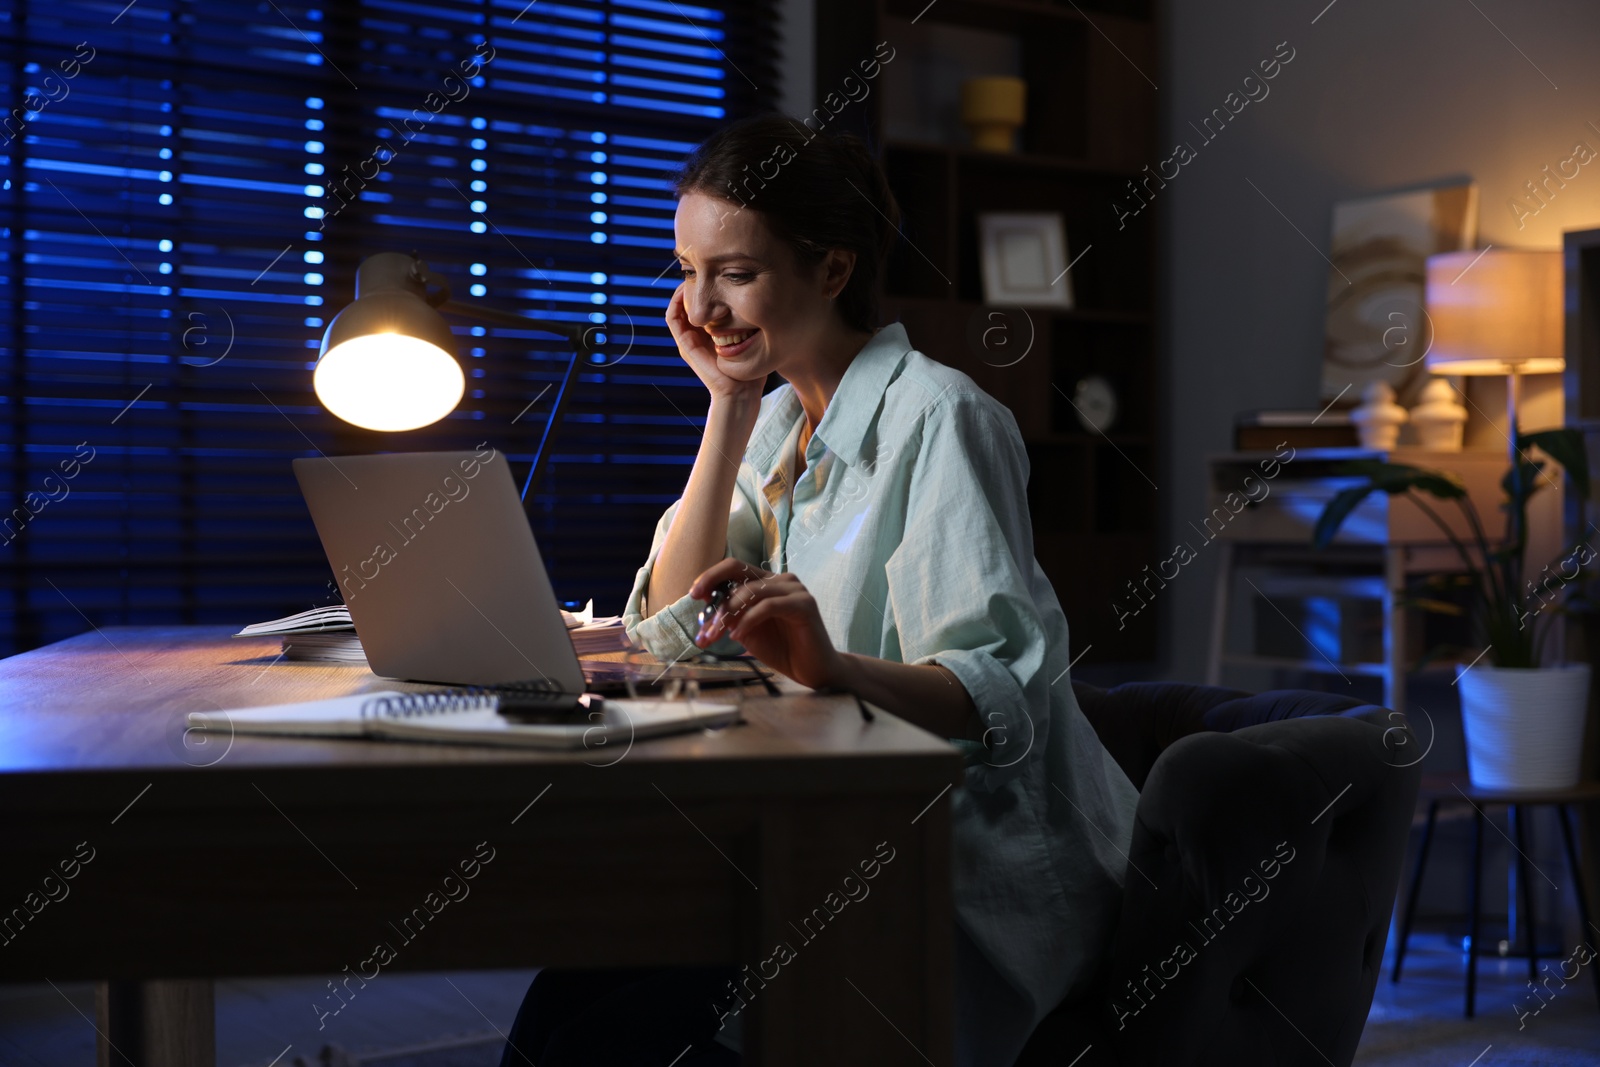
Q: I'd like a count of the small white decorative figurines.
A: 2